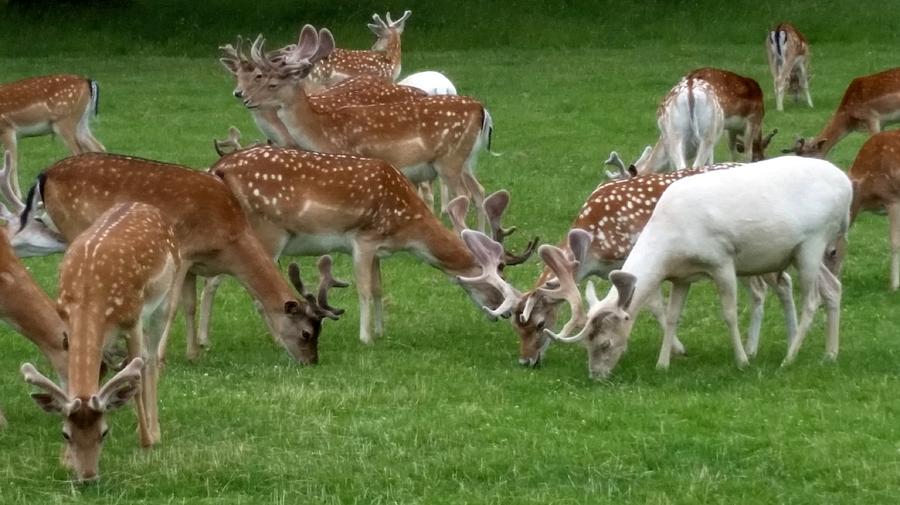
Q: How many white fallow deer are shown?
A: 2